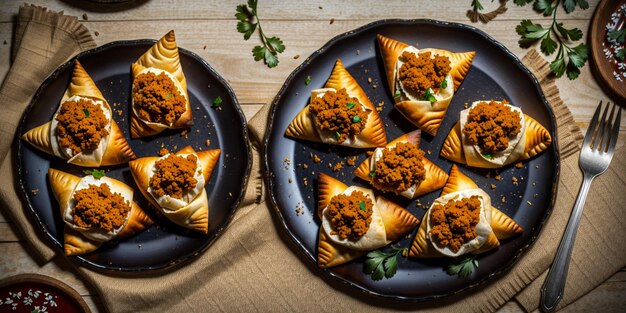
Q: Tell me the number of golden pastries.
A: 10